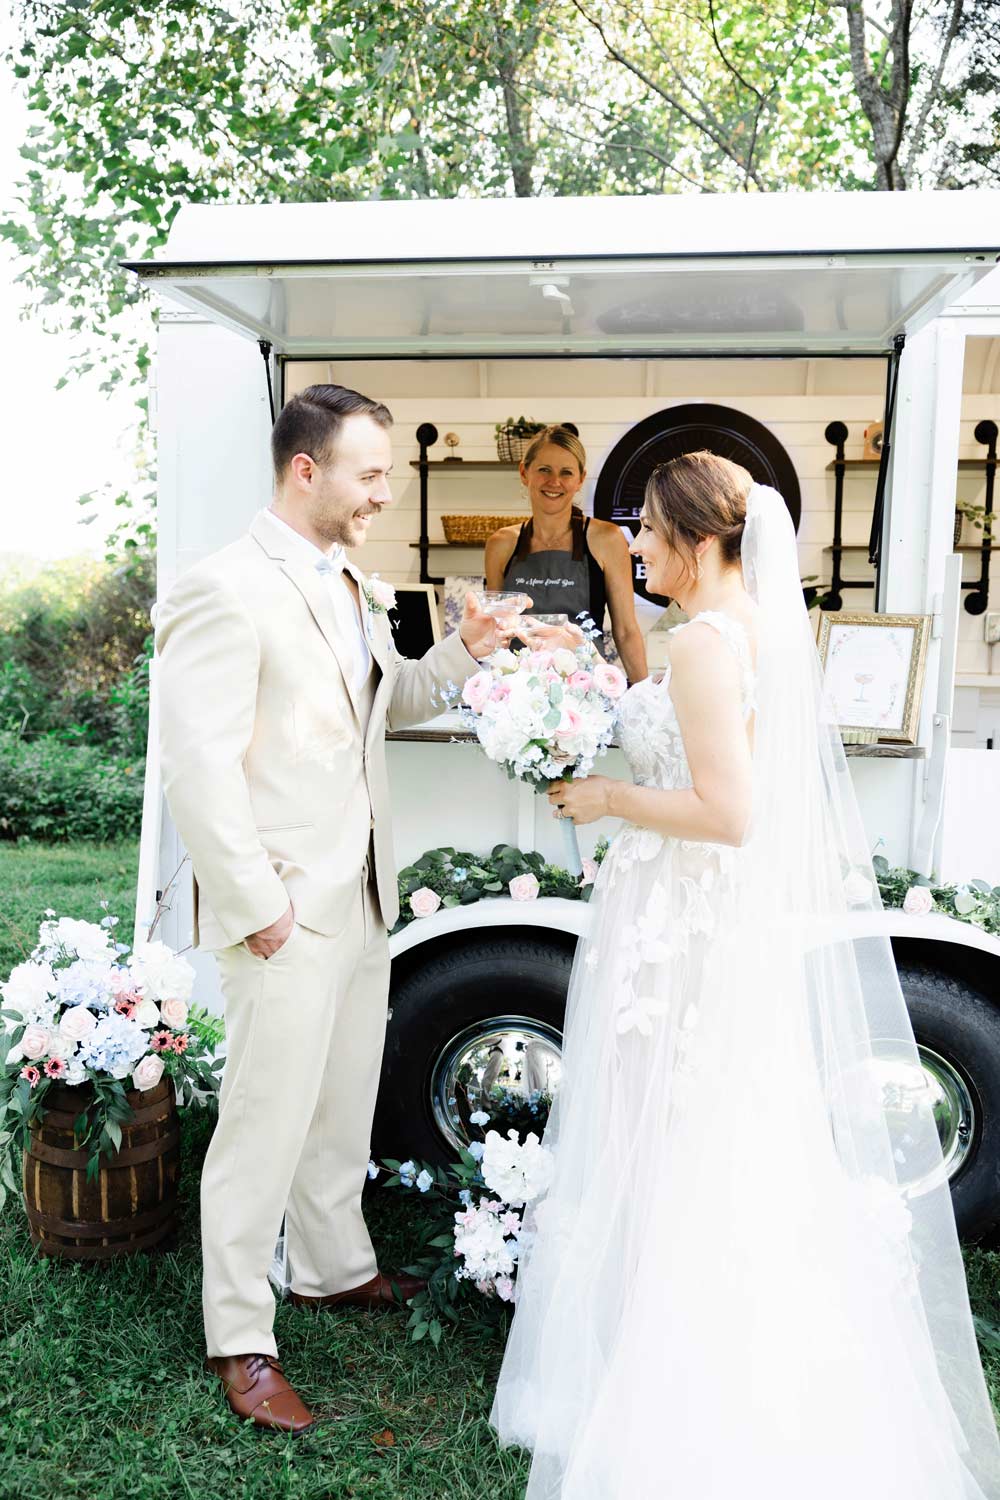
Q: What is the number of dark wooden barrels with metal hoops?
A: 1